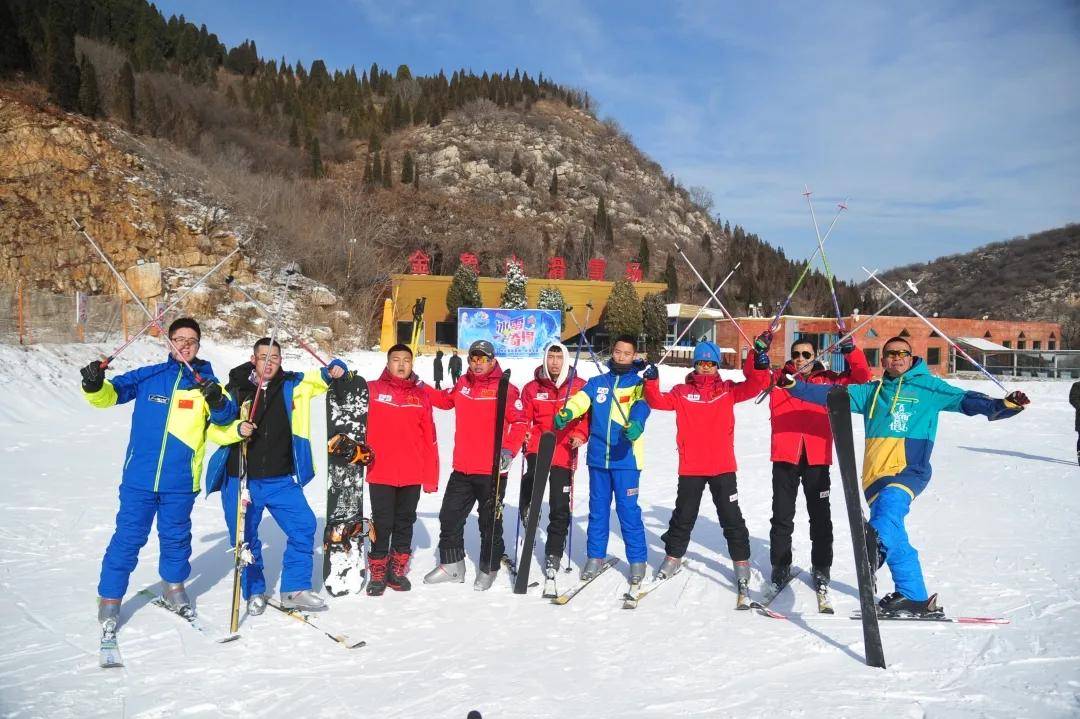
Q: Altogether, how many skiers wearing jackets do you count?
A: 9